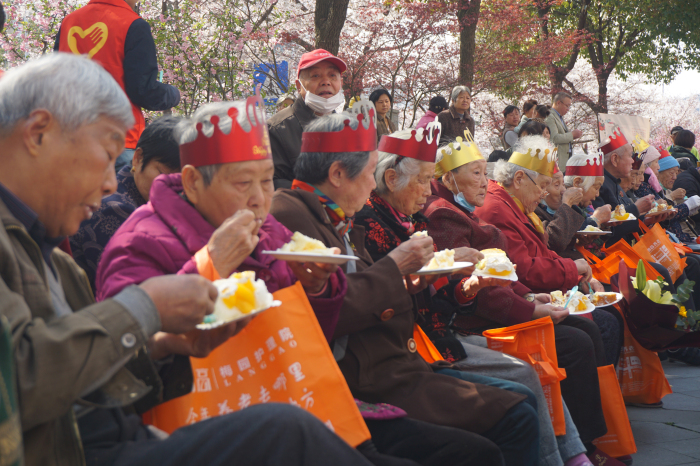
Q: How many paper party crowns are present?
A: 11